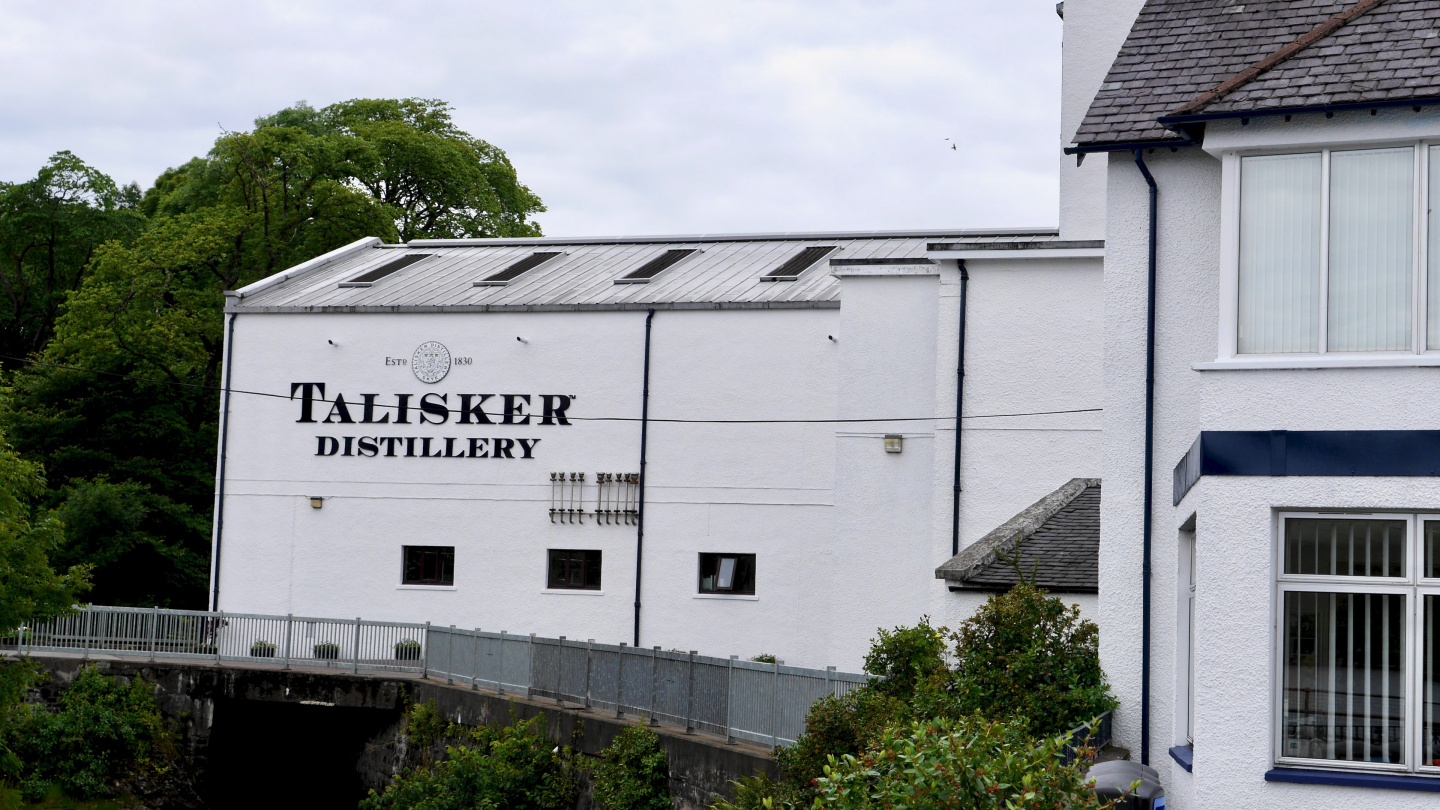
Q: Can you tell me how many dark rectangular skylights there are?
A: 4